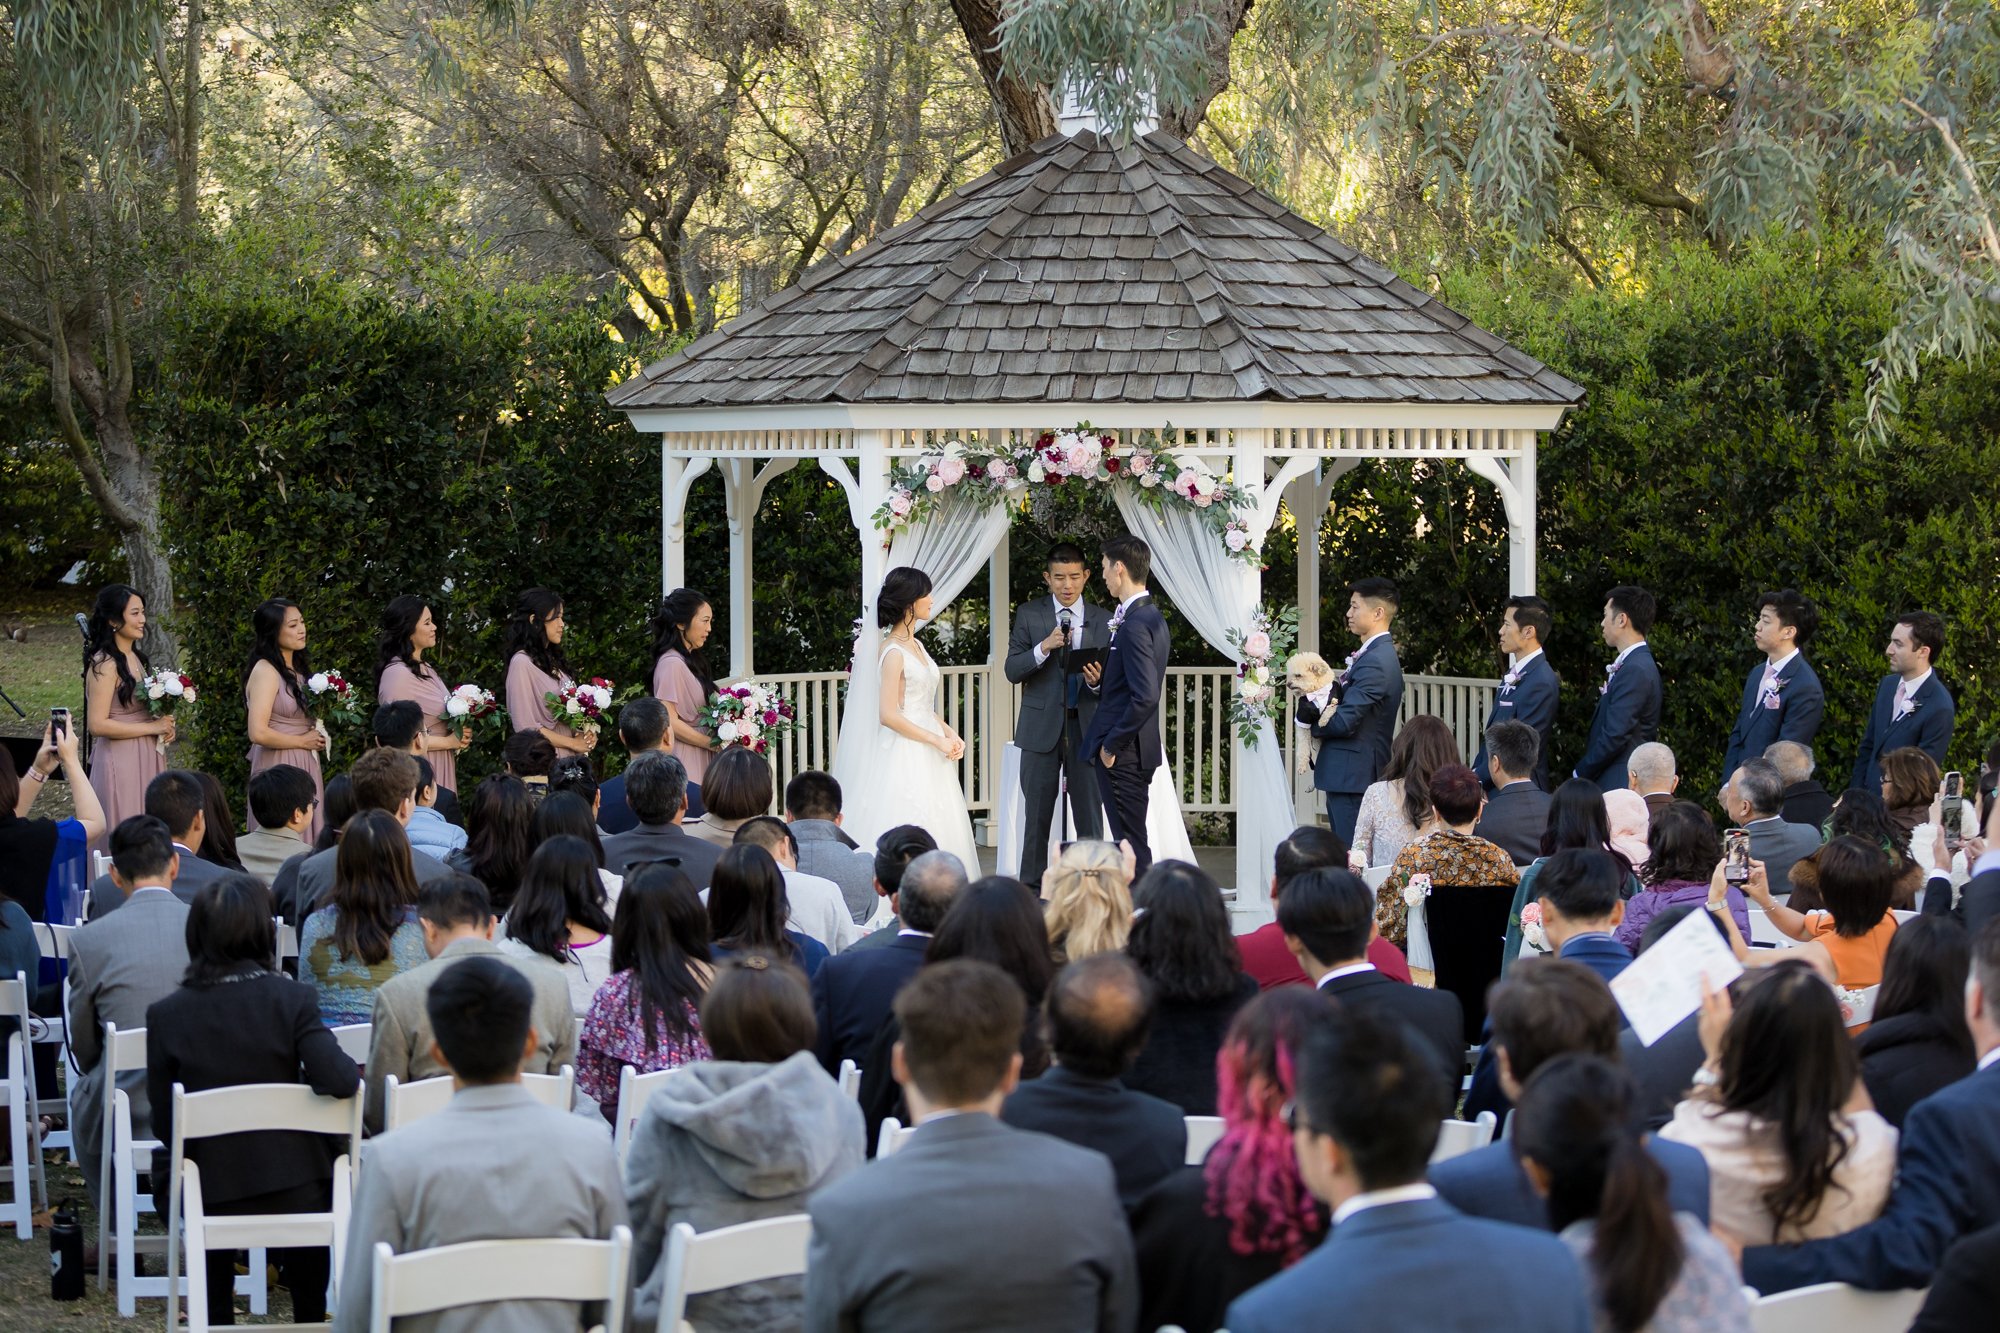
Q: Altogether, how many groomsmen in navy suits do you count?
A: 5